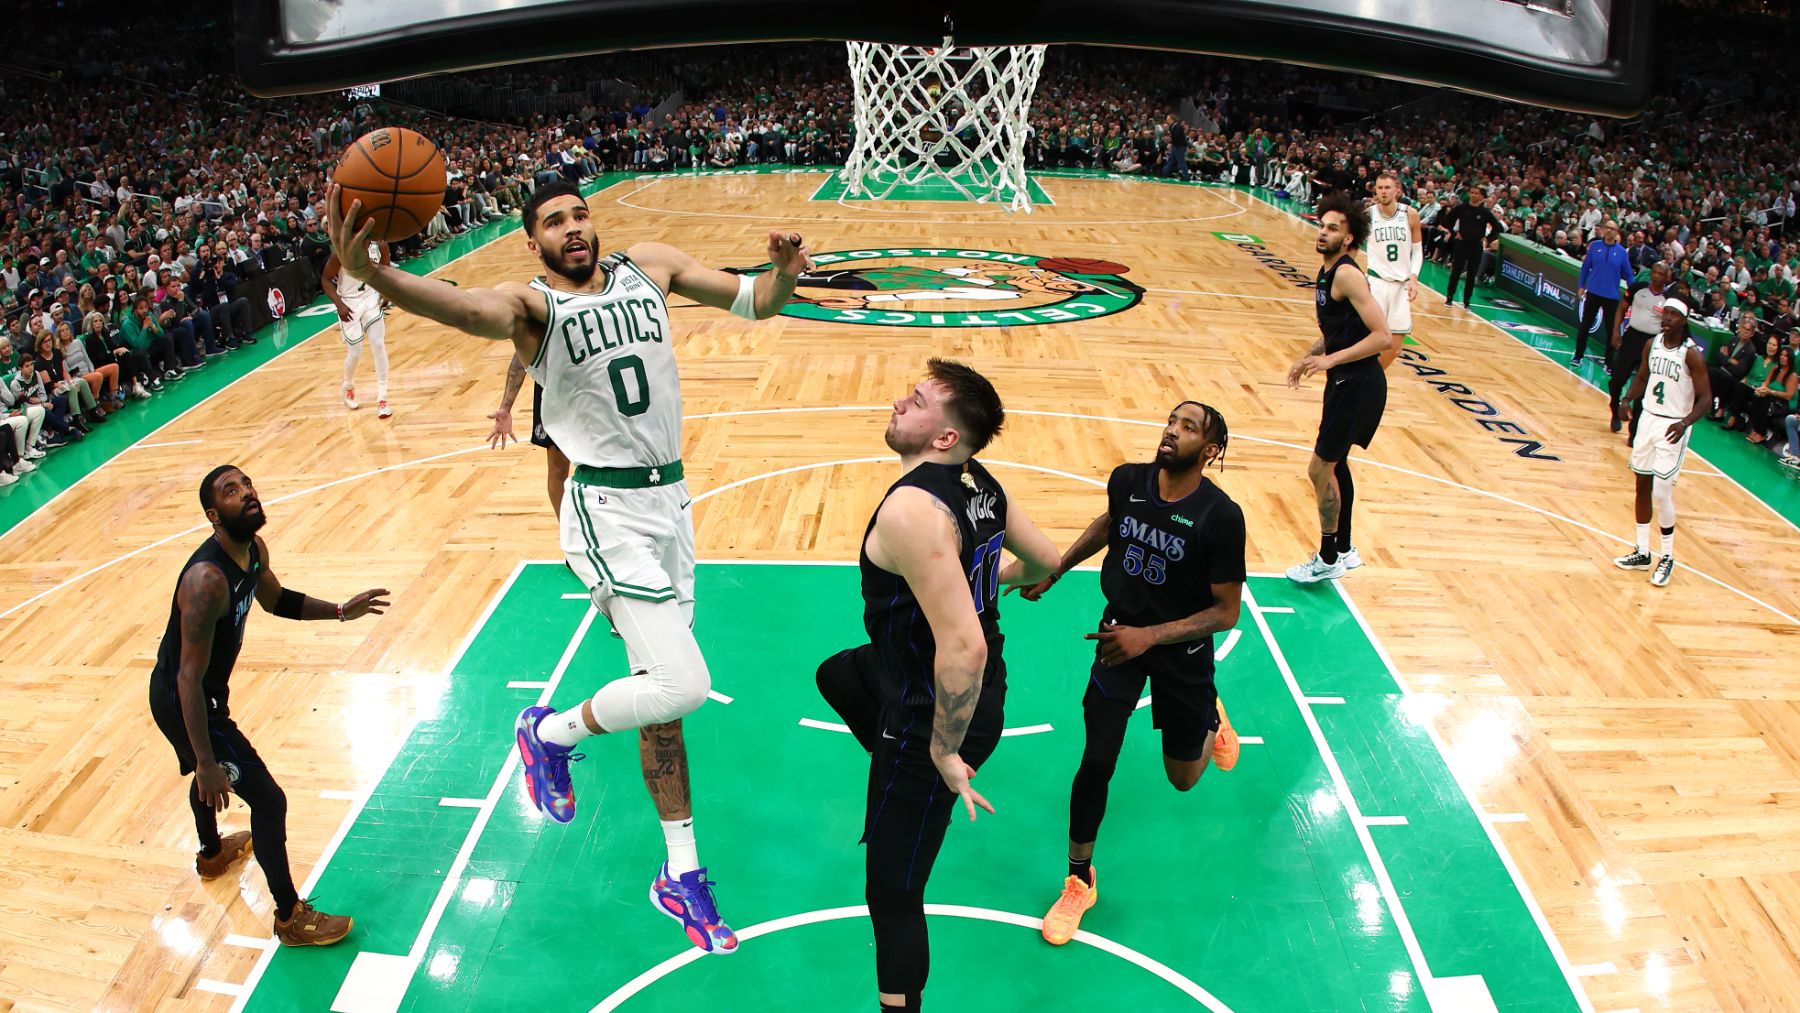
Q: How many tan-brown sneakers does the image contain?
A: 2